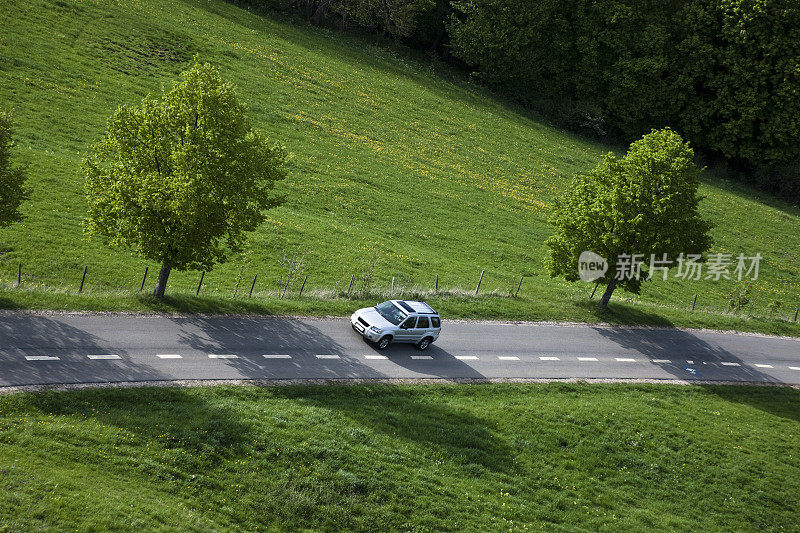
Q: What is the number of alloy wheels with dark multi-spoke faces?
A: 2